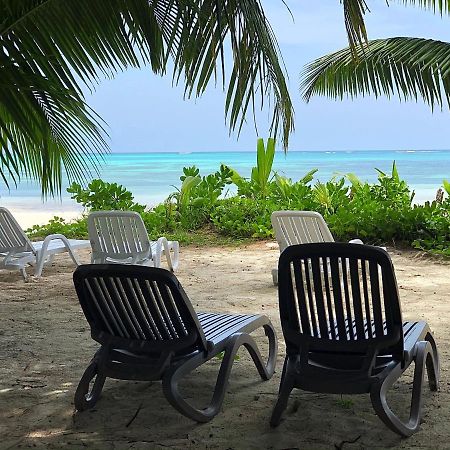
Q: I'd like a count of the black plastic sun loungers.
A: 2